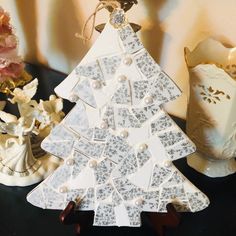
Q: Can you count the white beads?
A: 13